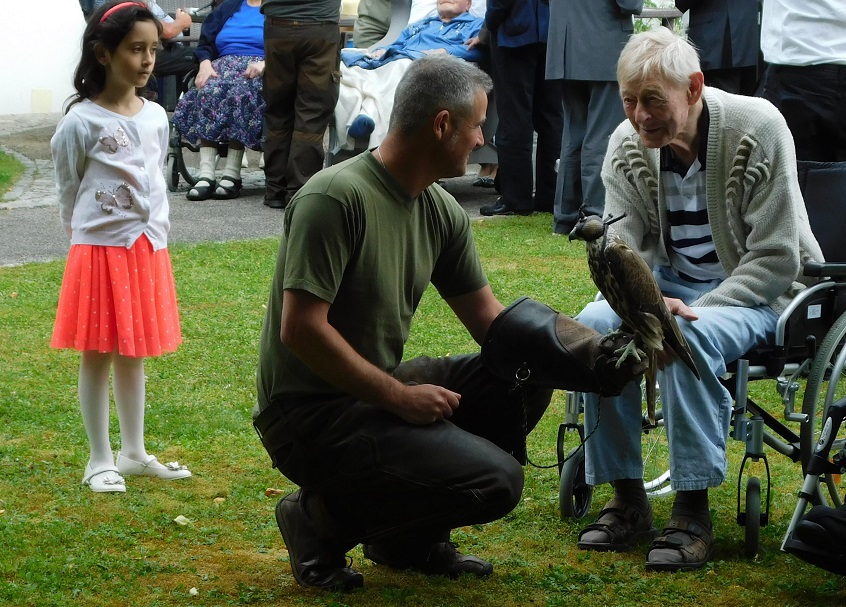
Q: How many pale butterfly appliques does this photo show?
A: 2